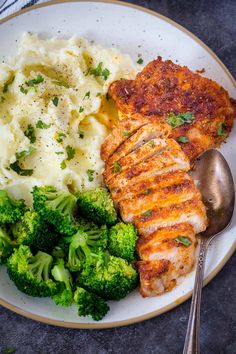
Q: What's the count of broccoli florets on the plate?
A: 11